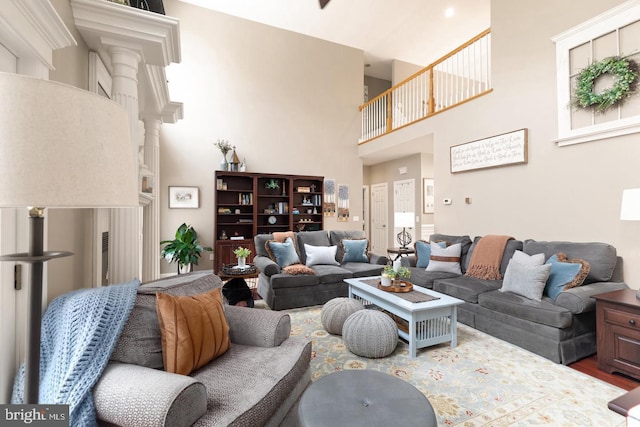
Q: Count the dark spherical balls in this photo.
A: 2